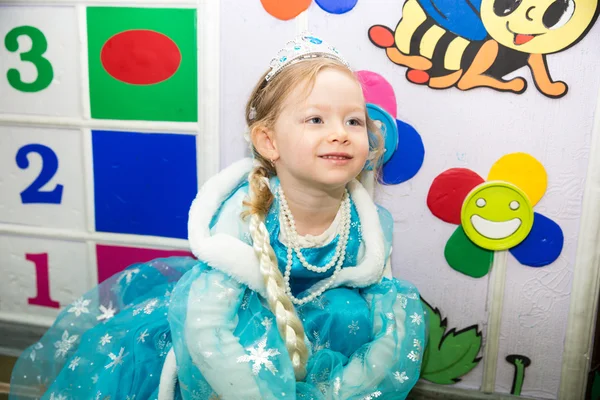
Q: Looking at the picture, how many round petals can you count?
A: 8